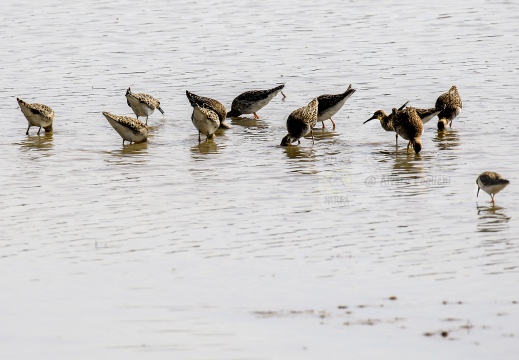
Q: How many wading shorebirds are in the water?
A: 12